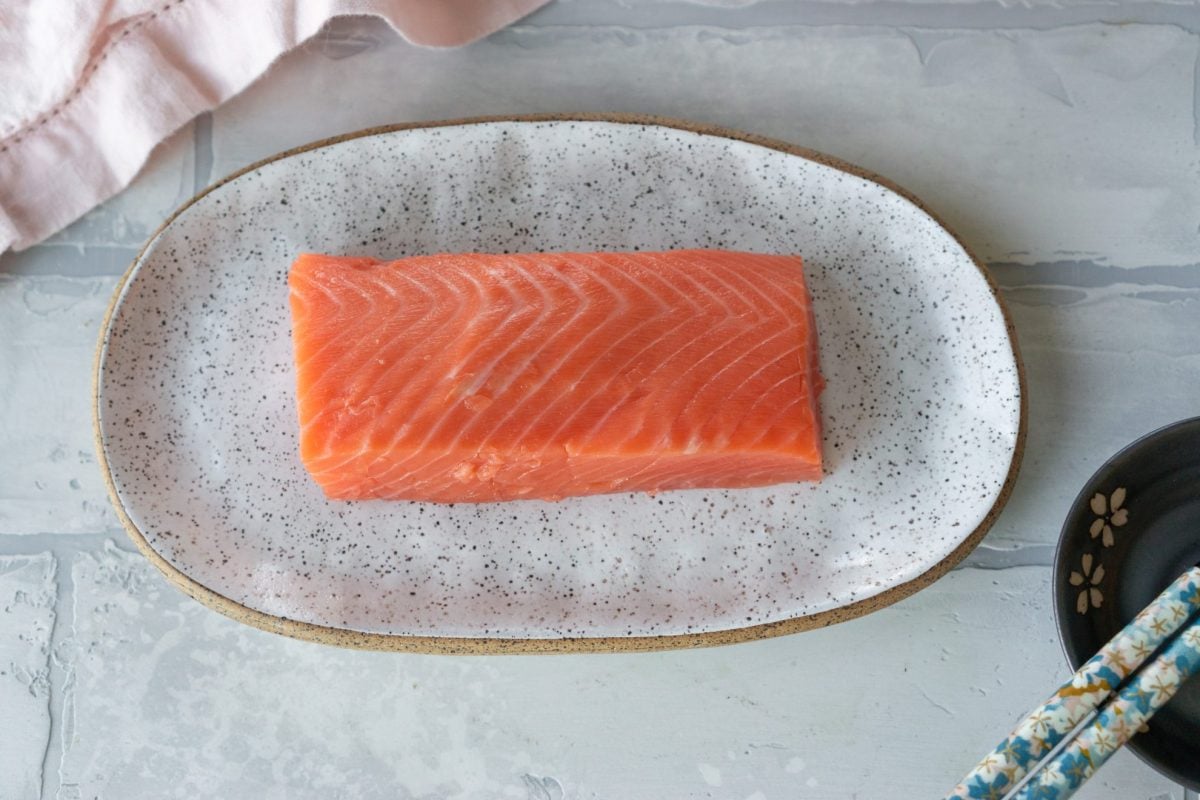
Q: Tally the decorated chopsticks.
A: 2